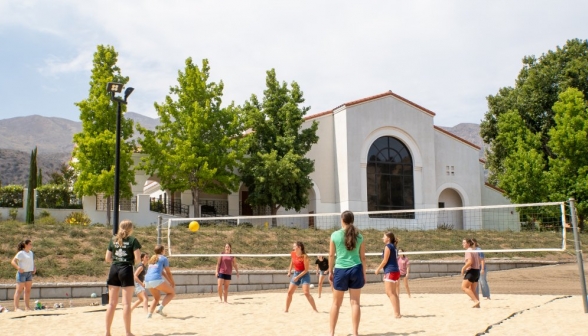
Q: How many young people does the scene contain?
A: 12